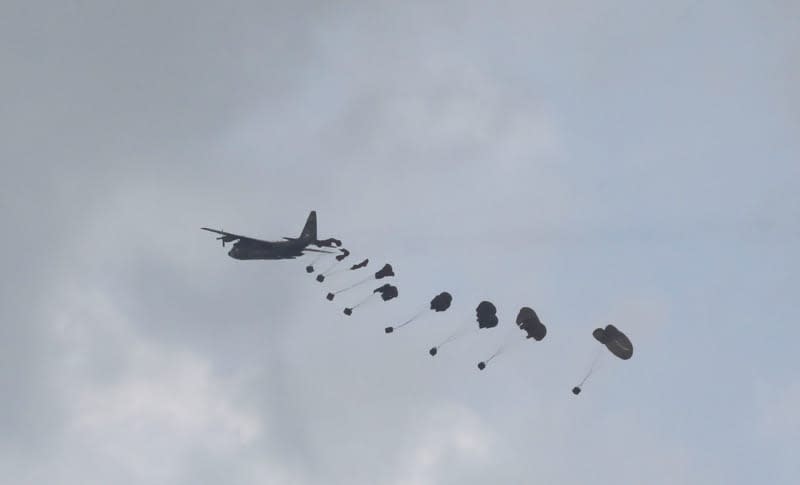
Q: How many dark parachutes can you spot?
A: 9